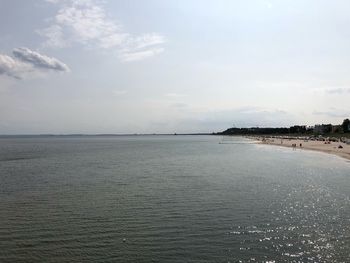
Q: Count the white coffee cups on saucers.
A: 0